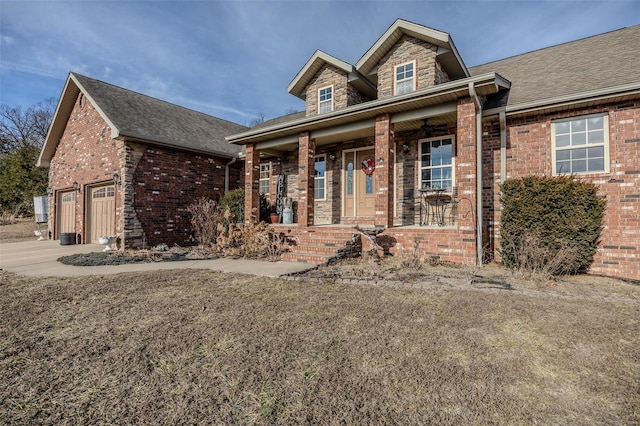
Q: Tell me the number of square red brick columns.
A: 4